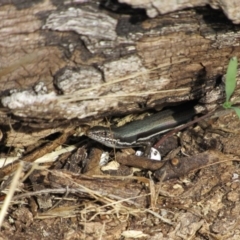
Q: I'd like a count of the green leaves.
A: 2